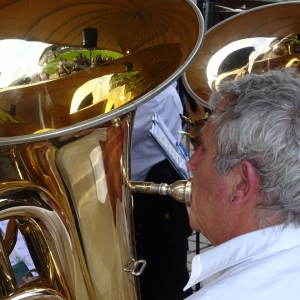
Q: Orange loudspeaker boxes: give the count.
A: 0